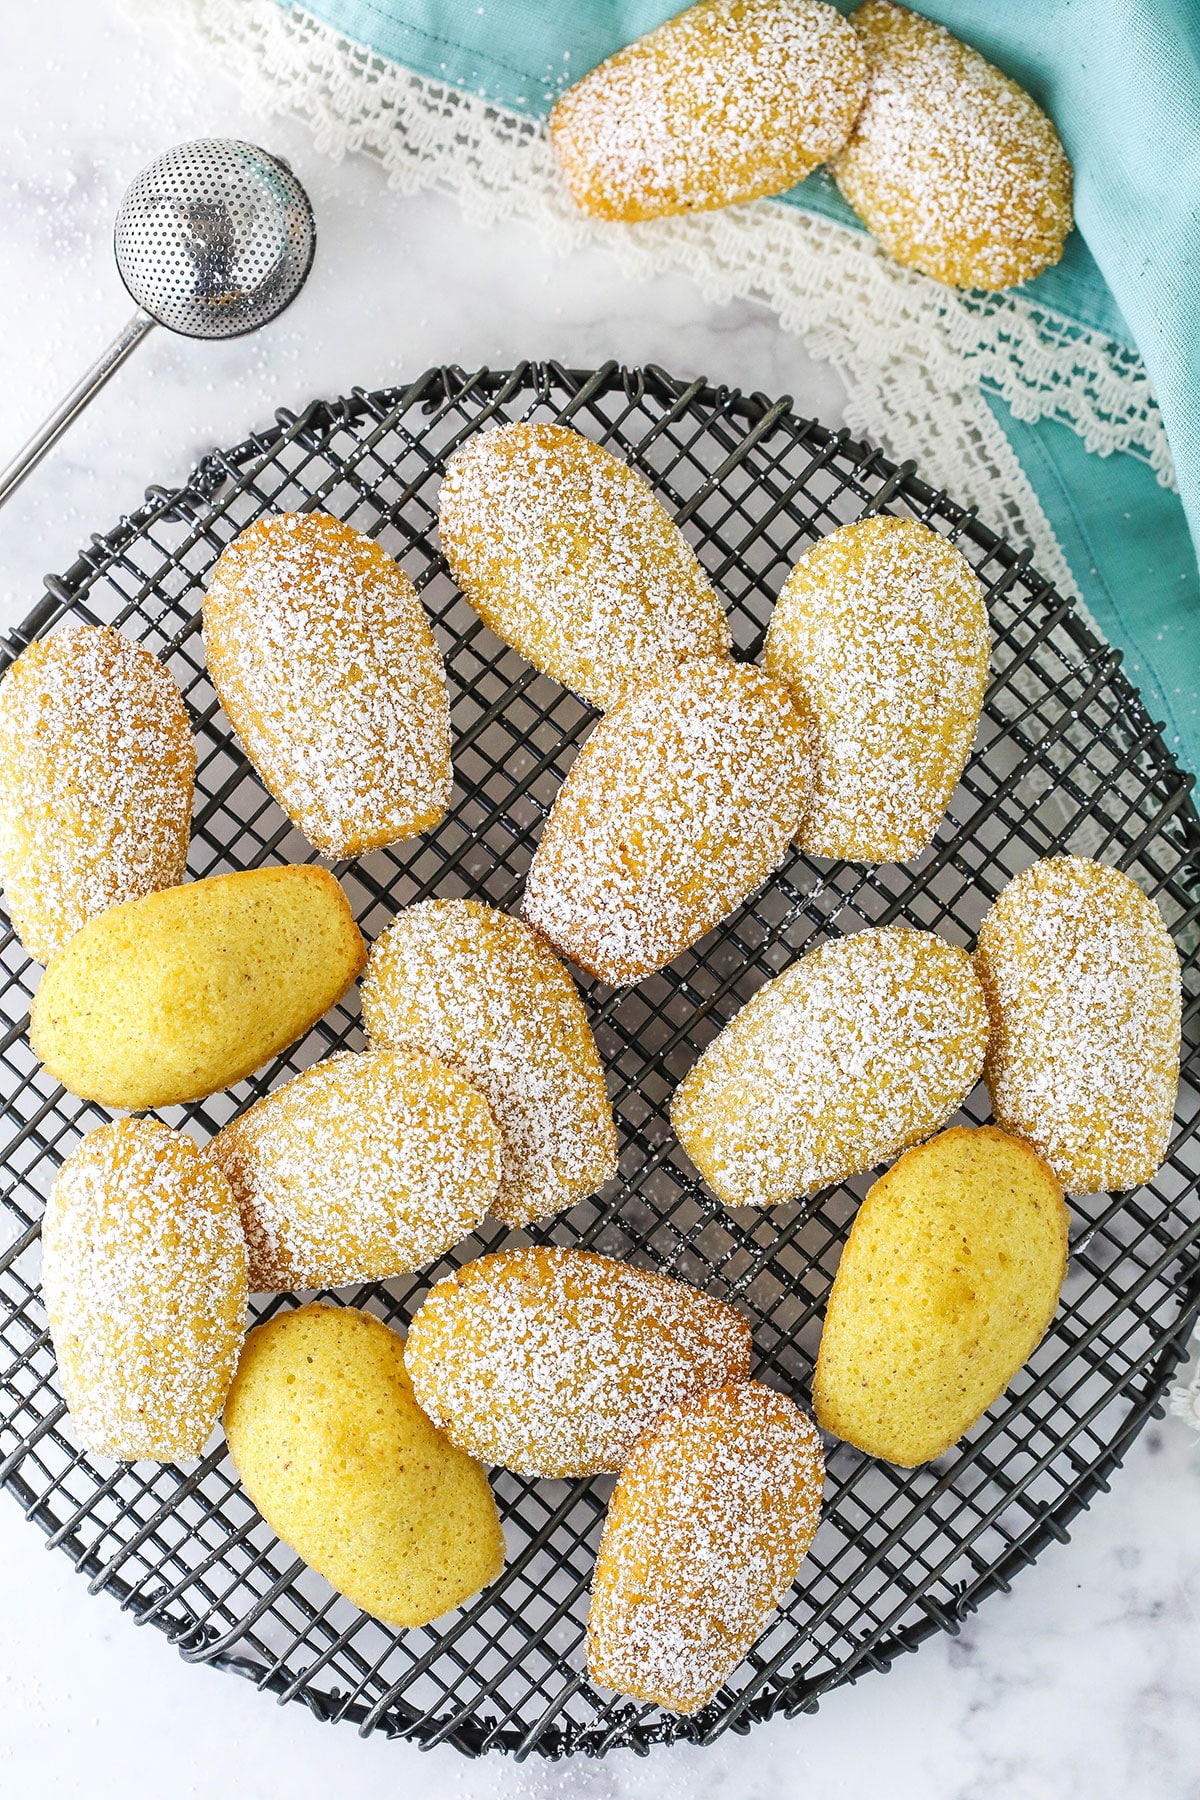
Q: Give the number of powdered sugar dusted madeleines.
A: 14